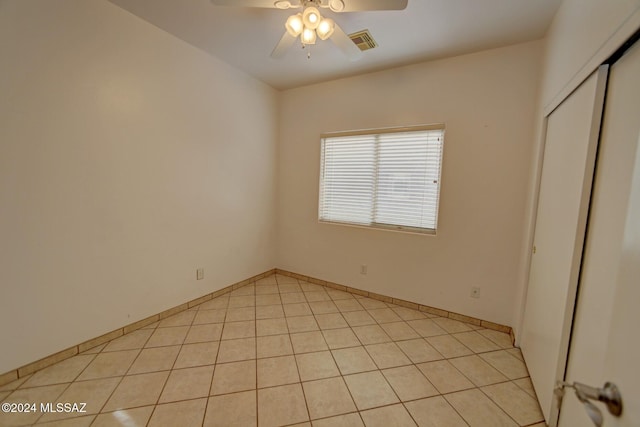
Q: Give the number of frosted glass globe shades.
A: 4